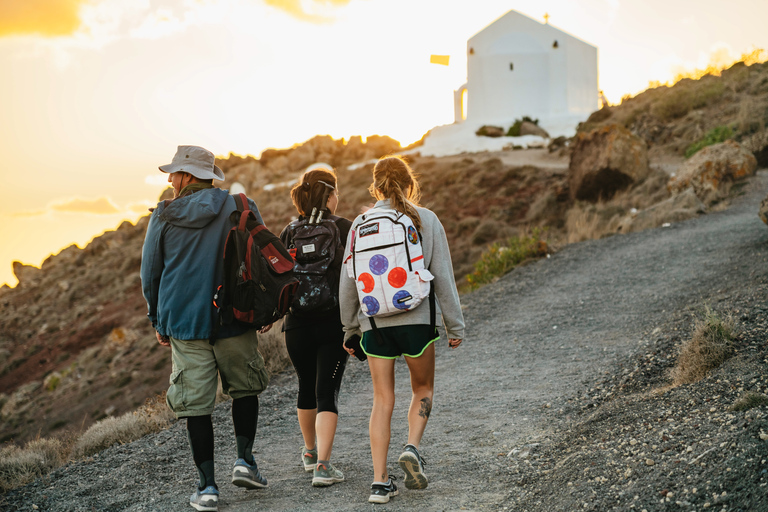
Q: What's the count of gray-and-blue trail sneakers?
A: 2